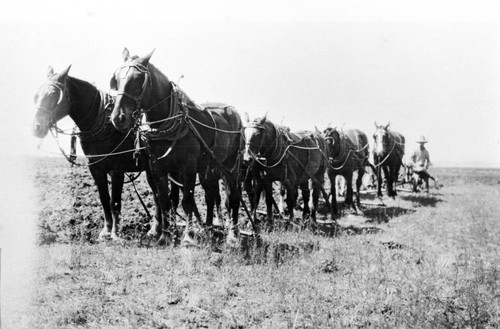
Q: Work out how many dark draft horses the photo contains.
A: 5